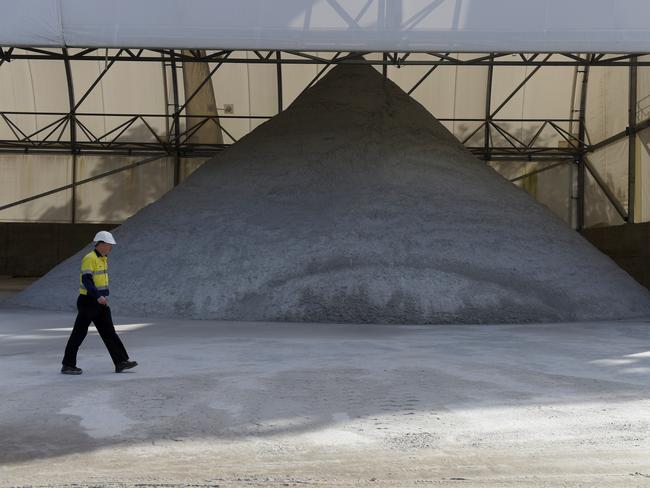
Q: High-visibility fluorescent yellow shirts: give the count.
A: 1